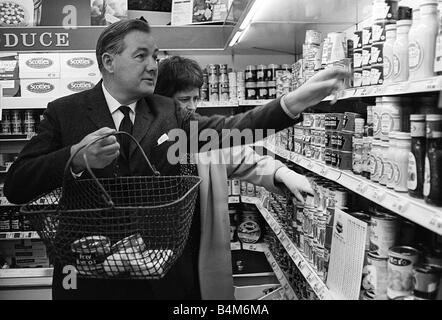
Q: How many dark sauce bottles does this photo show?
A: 2